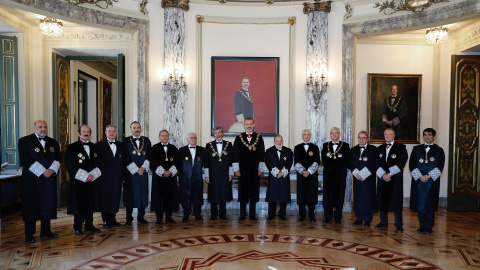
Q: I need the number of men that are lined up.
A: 14